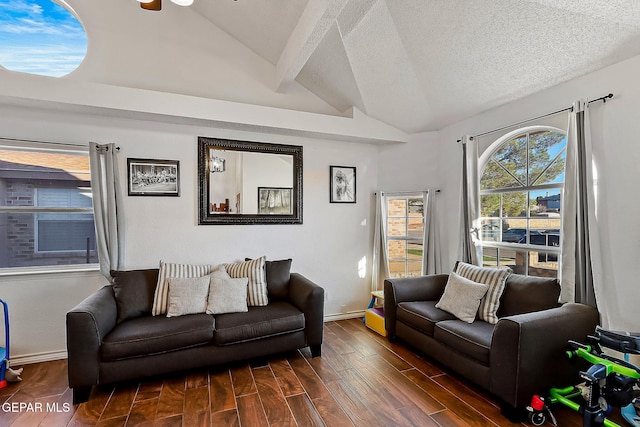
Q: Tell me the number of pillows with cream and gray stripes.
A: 3